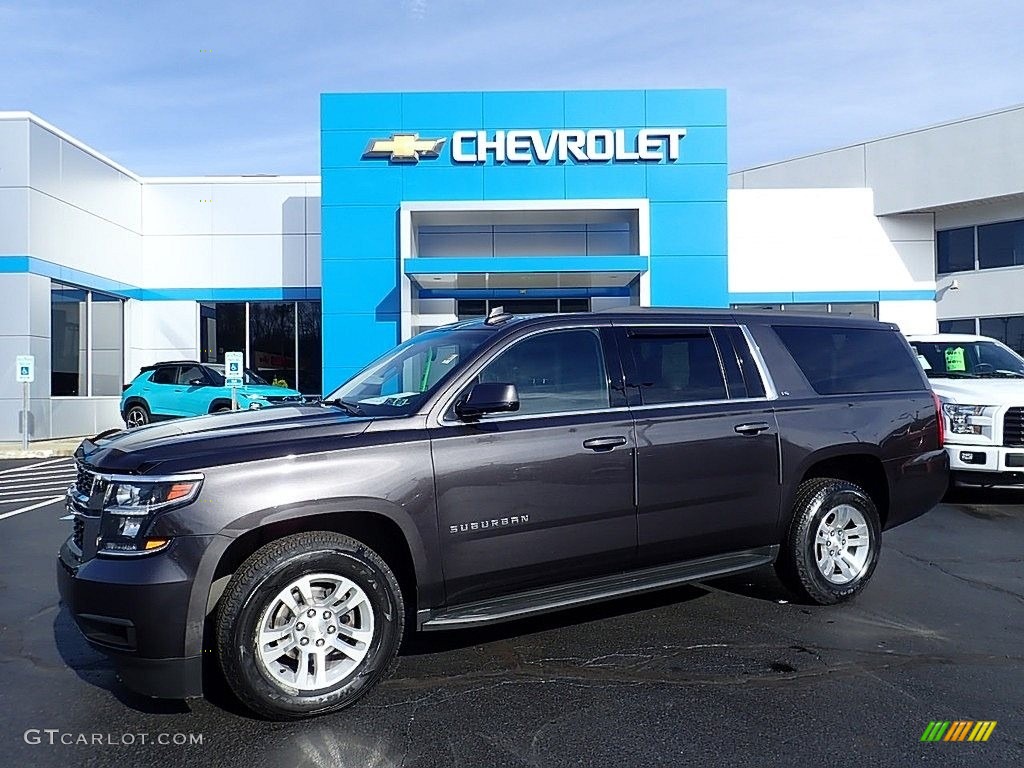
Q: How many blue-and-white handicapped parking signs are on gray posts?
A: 2